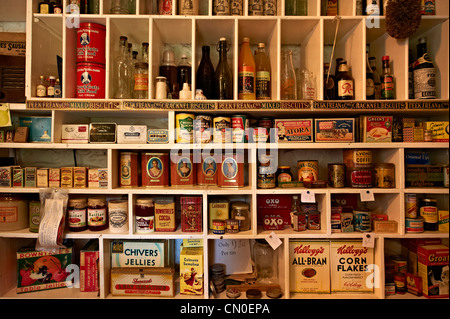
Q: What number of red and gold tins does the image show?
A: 5